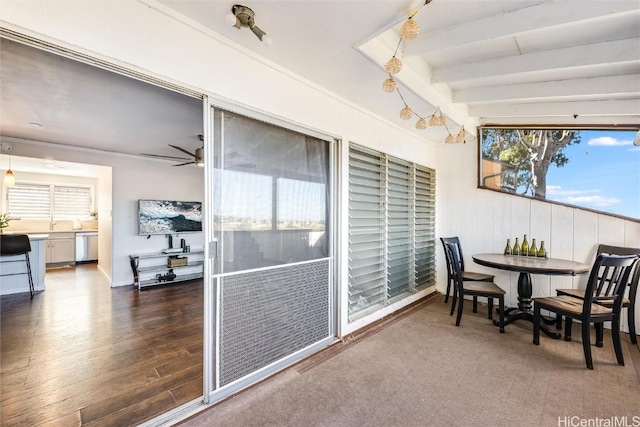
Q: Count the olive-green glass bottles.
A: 5